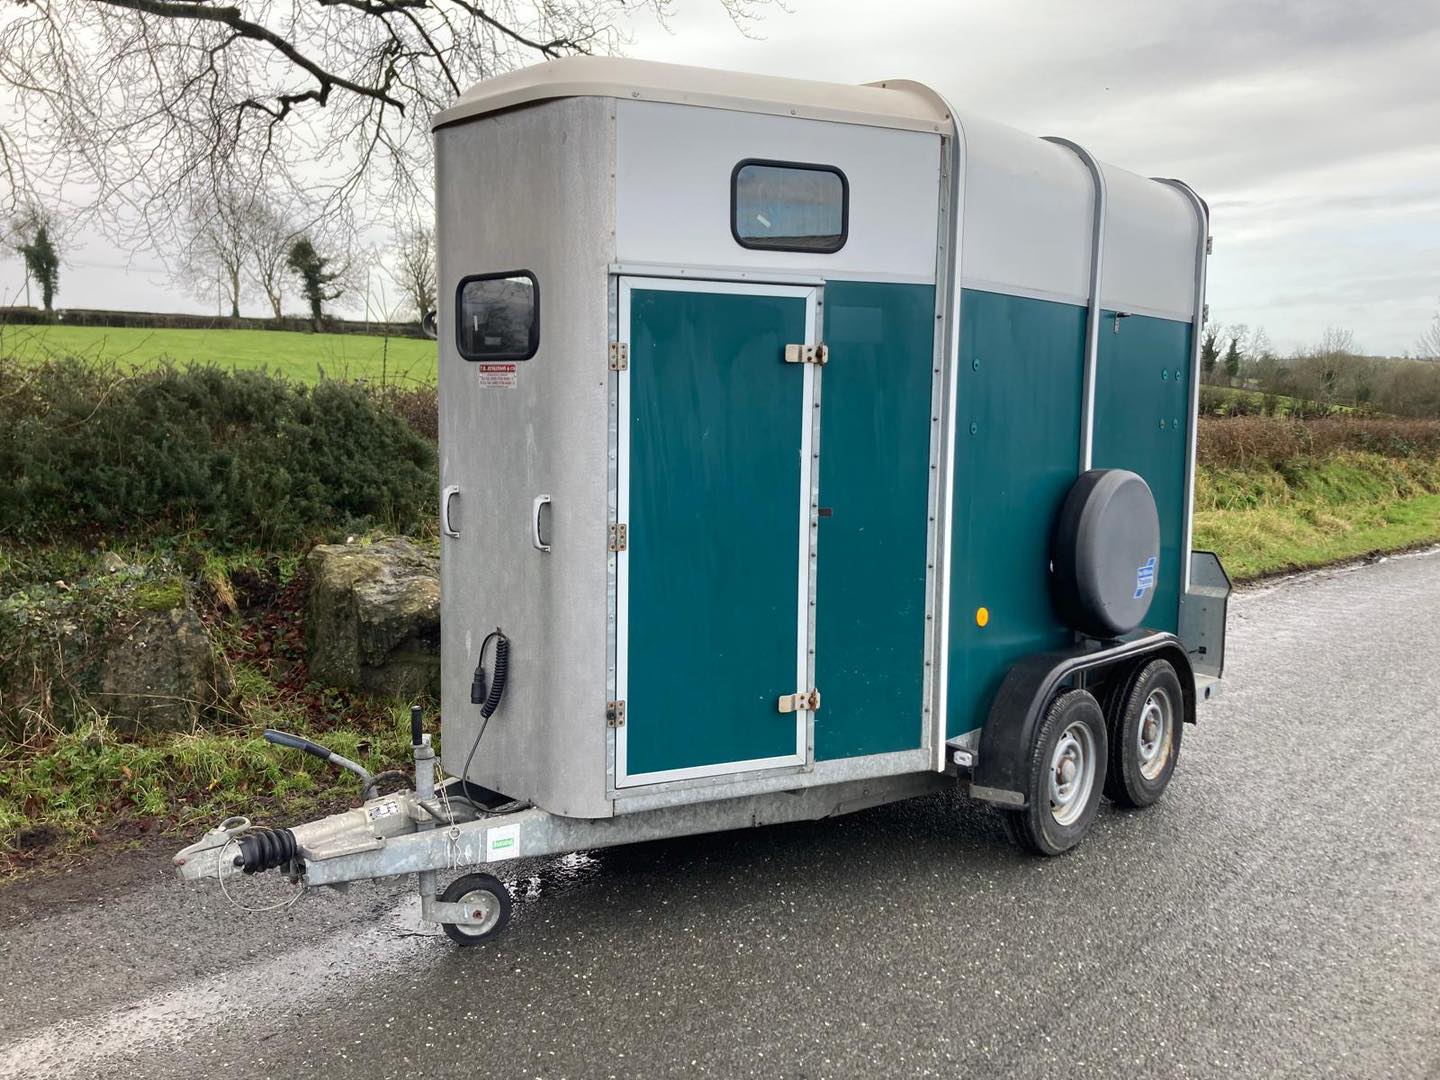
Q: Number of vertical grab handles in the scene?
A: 2